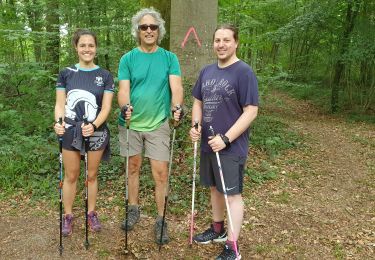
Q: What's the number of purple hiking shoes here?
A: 2